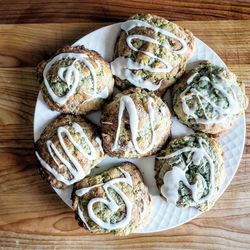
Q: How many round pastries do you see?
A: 7